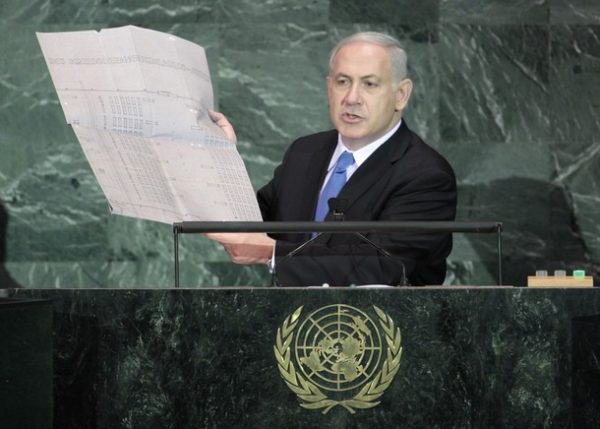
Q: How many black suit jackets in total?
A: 1